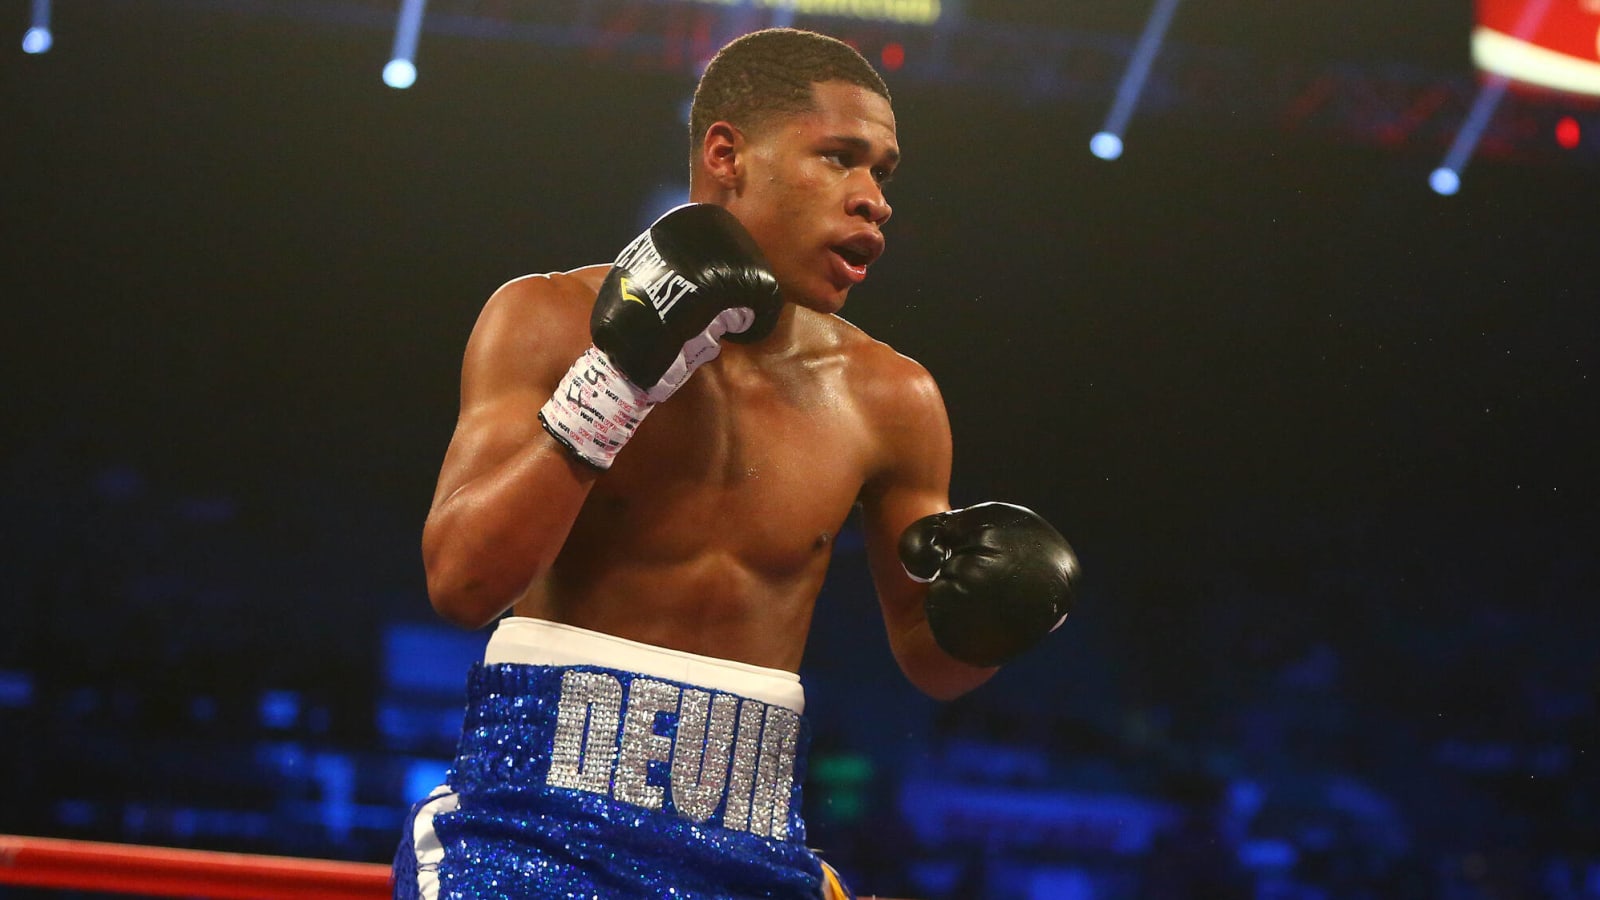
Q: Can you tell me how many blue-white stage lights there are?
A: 4